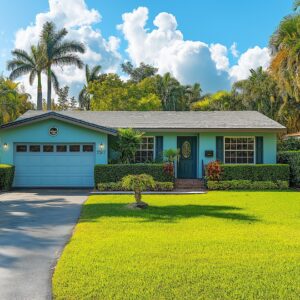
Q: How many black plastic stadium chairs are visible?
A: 0